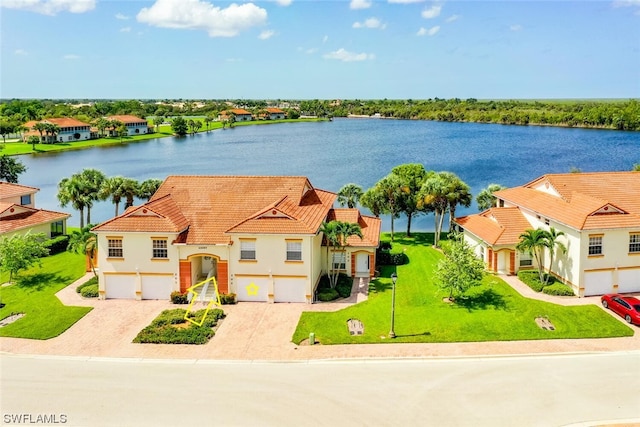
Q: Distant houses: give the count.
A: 4